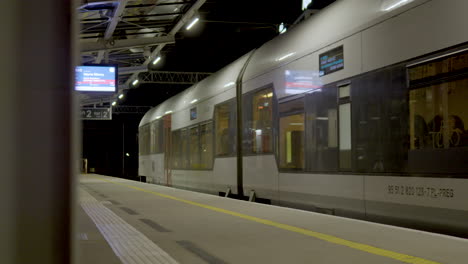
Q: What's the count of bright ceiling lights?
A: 5